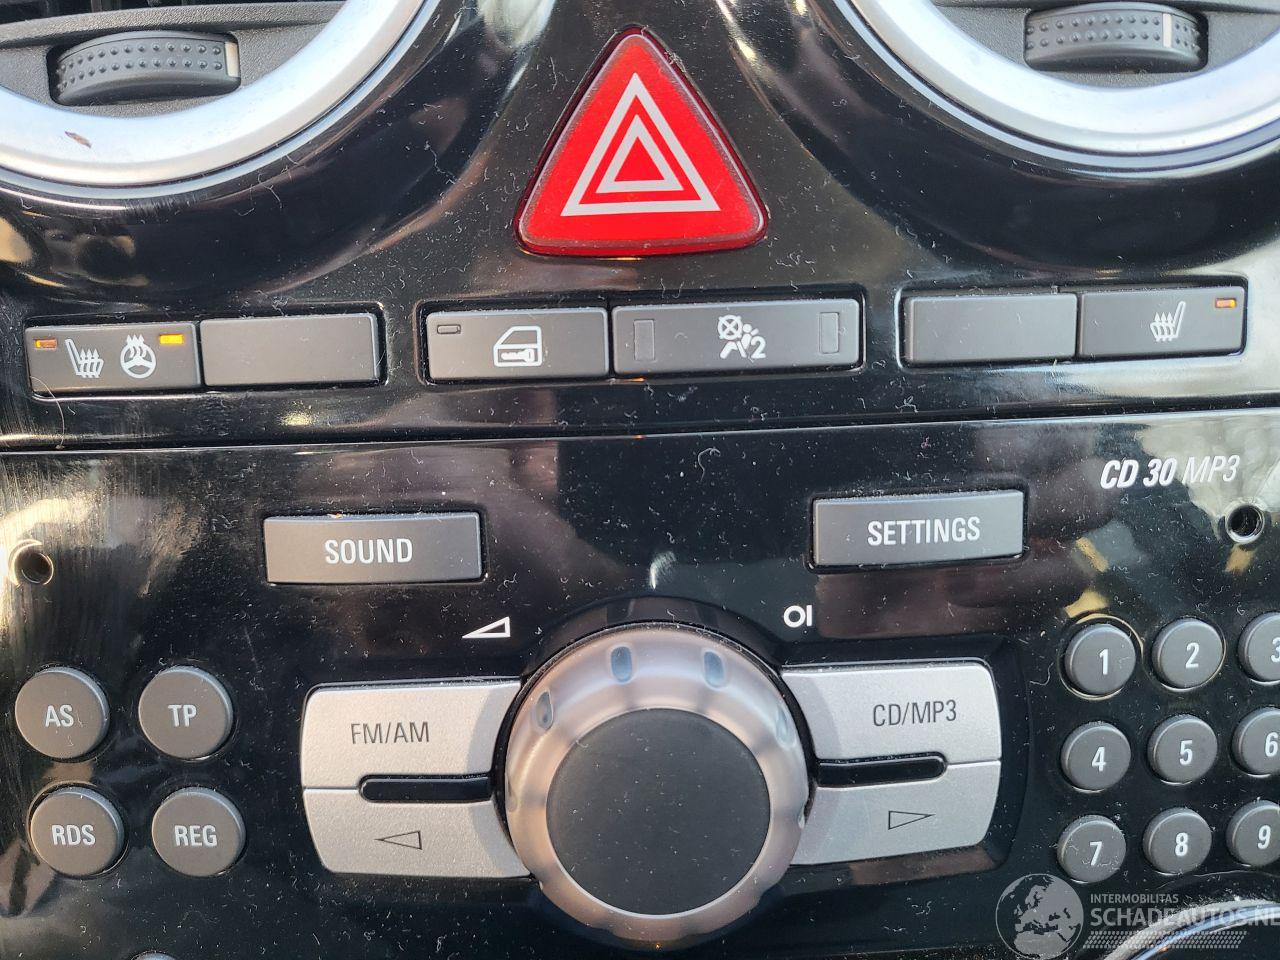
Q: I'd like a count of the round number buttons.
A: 9